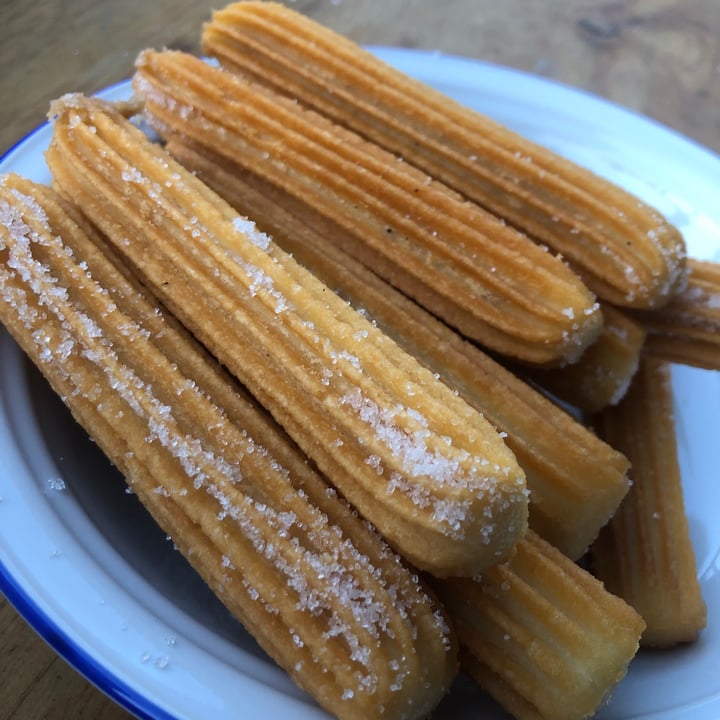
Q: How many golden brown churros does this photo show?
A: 9